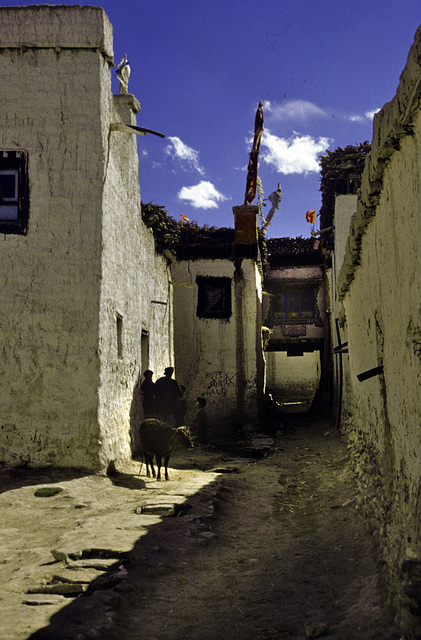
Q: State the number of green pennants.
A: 0